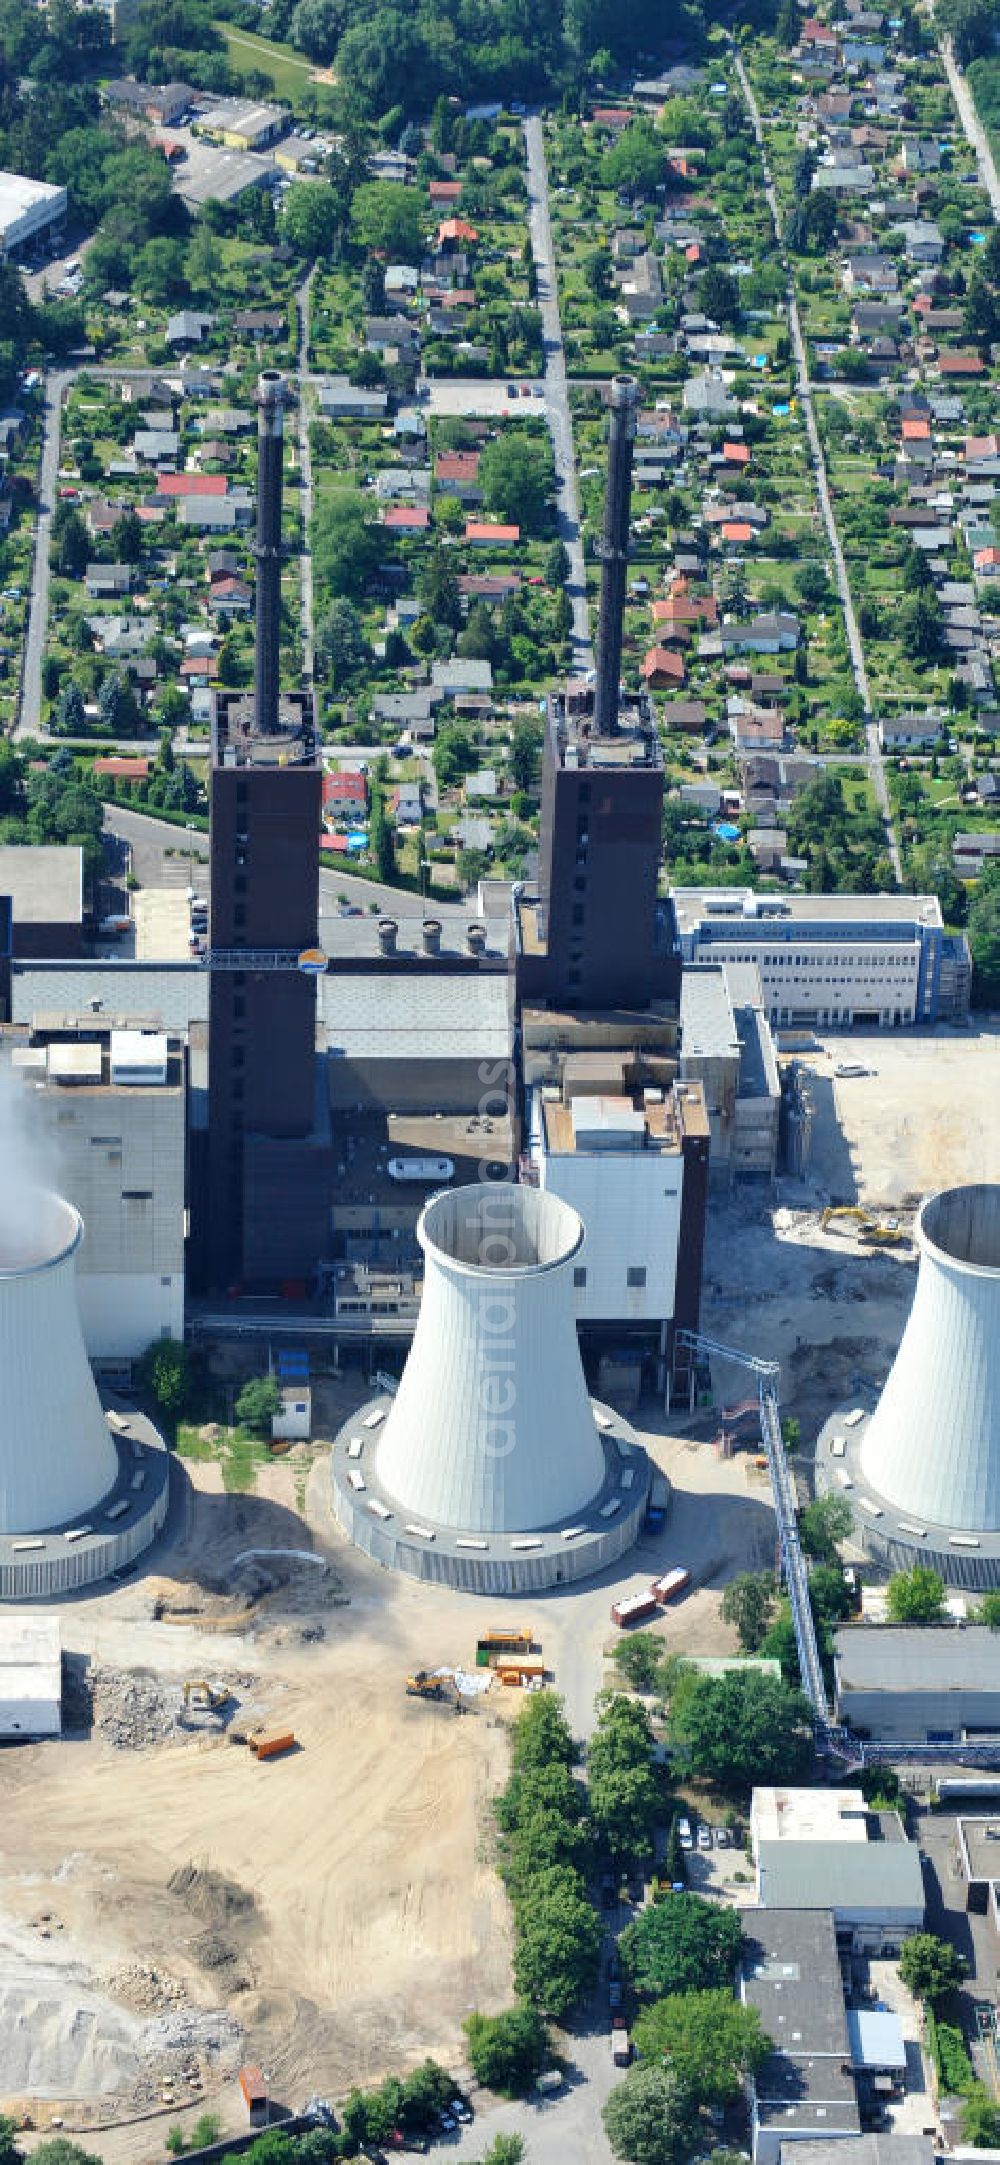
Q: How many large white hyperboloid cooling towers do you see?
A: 3